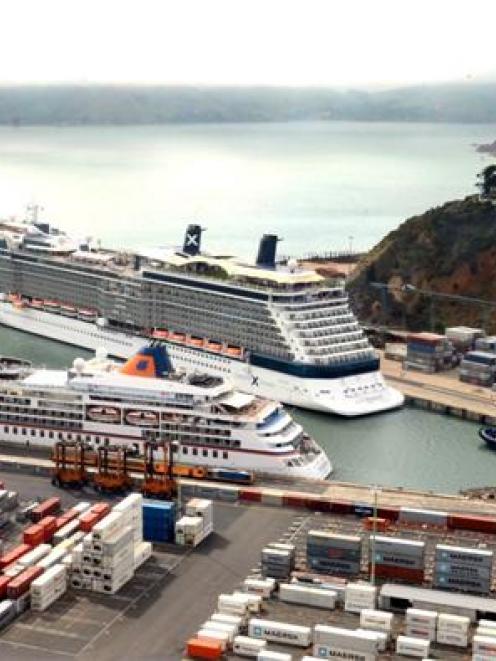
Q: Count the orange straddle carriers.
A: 3